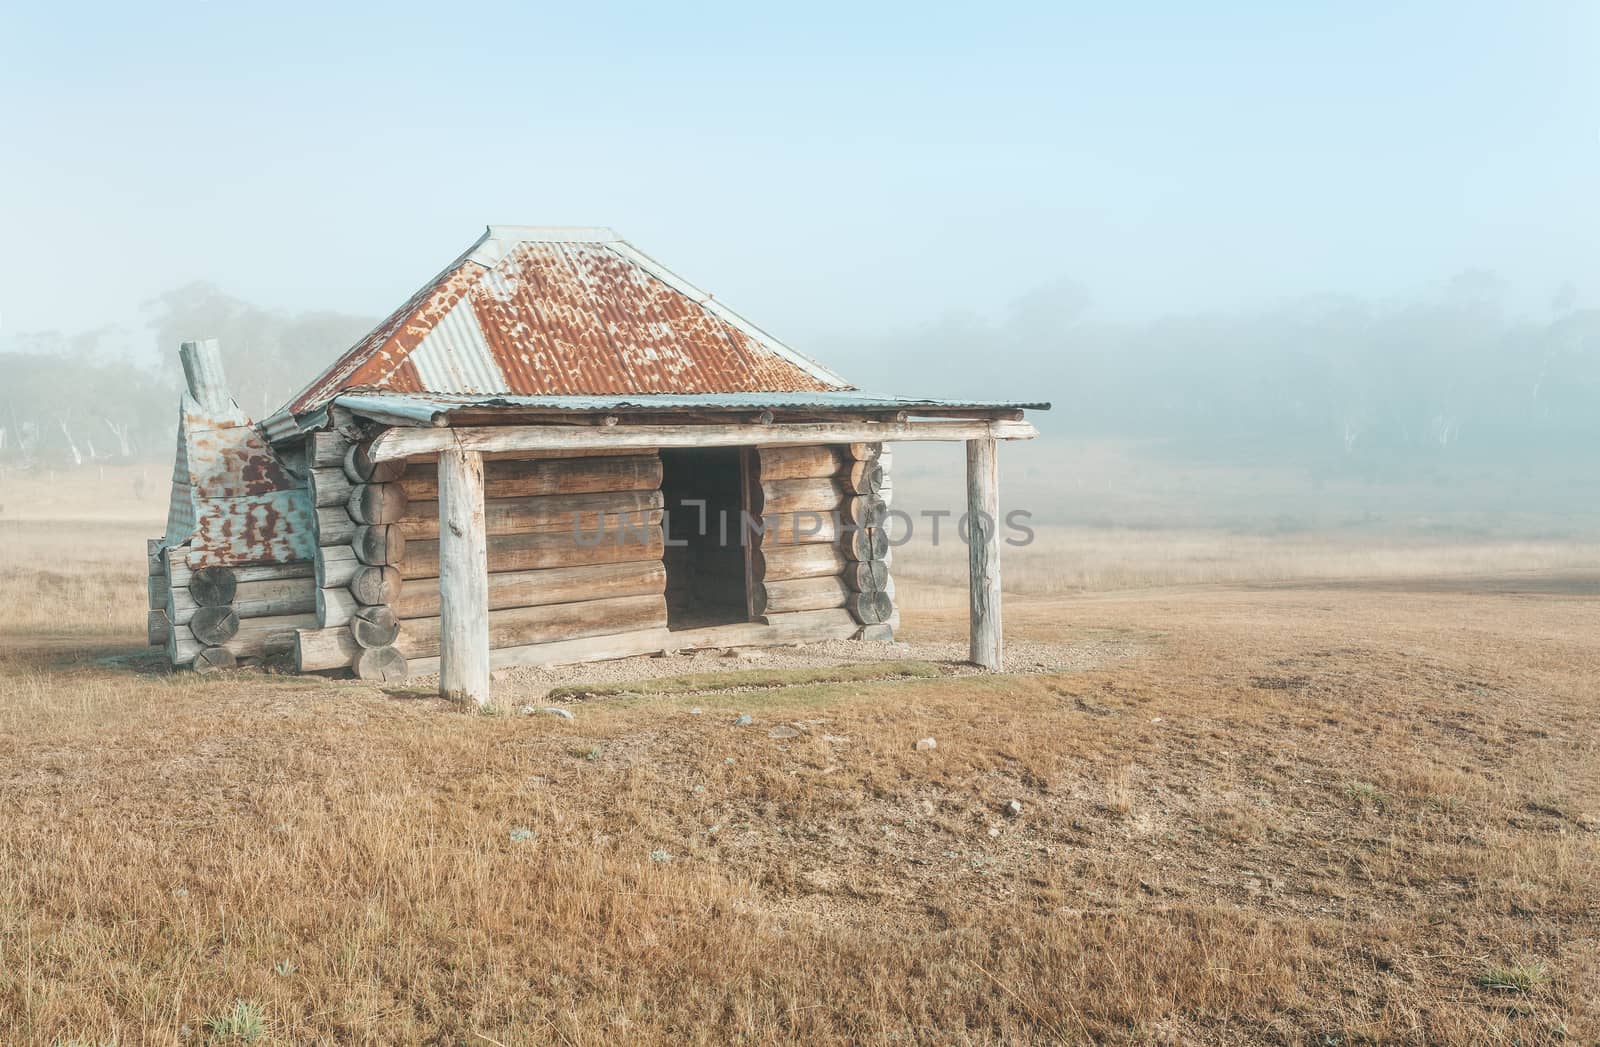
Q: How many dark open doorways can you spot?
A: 1